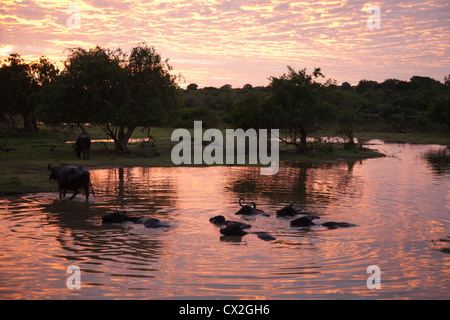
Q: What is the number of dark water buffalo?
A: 8